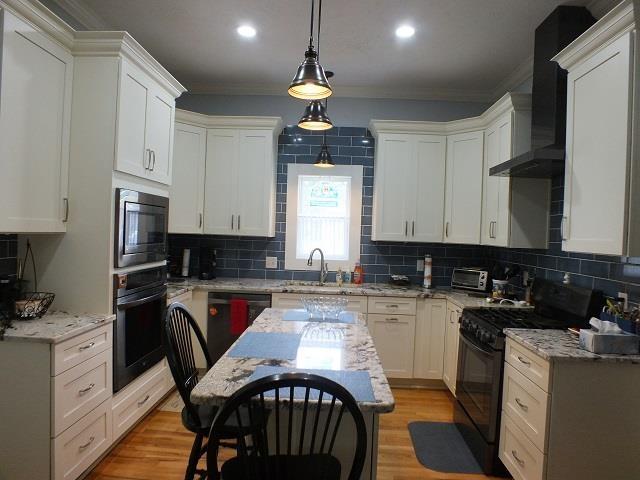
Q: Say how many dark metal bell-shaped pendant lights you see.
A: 3